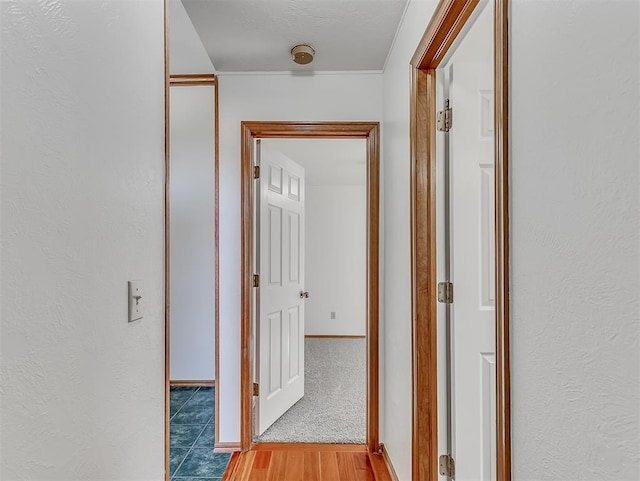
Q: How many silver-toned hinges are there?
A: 3